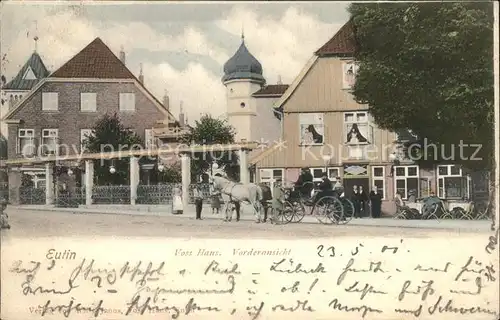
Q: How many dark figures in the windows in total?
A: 2